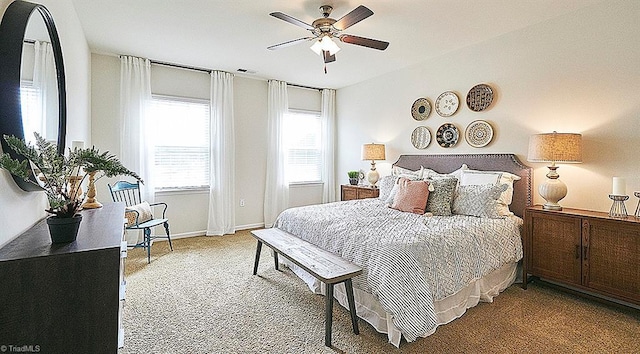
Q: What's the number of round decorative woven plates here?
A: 6